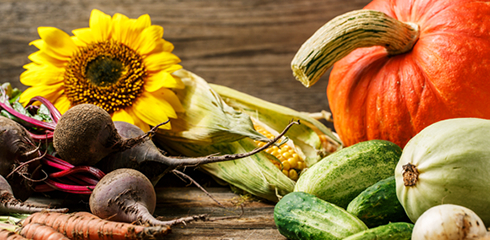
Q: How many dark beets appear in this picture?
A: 5